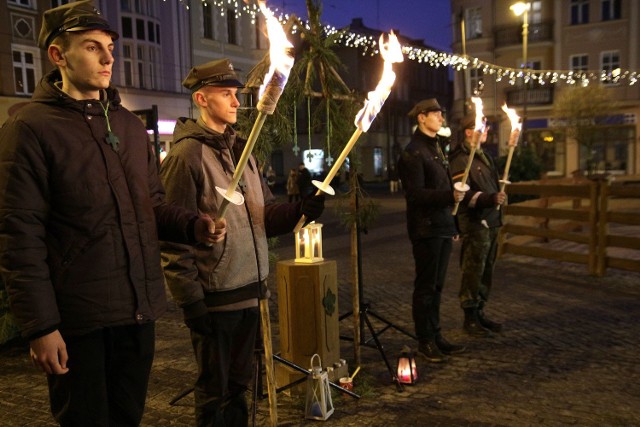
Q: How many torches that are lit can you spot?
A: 4